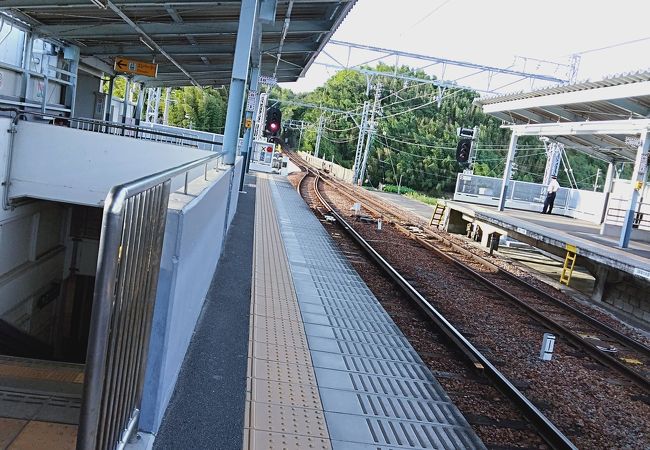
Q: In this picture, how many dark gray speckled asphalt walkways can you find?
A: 1